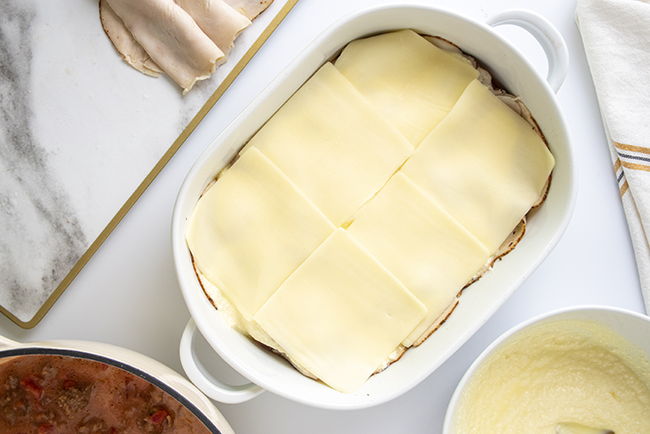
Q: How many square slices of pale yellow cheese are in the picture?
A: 6